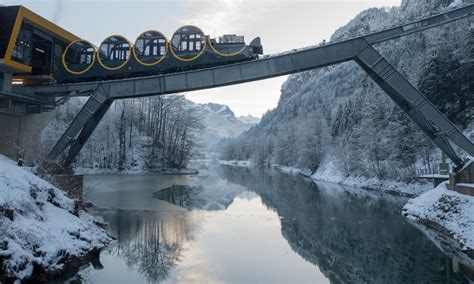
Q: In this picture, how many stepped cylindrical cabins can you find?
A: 4